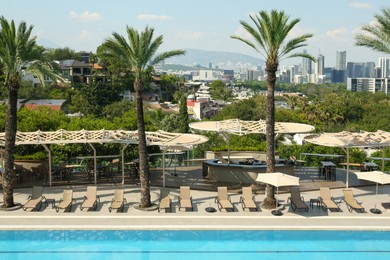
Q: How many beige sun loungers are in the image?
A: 11